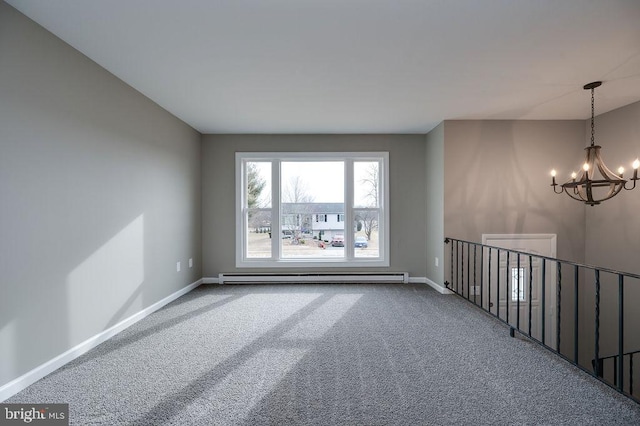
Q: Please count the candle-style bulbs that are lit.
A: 5